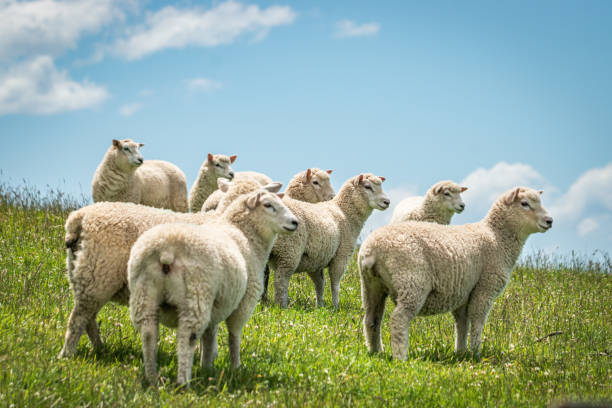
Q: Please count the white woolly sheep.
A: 8